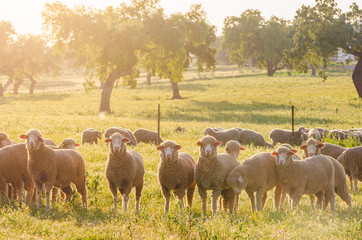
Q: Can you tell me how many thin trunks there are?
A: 2